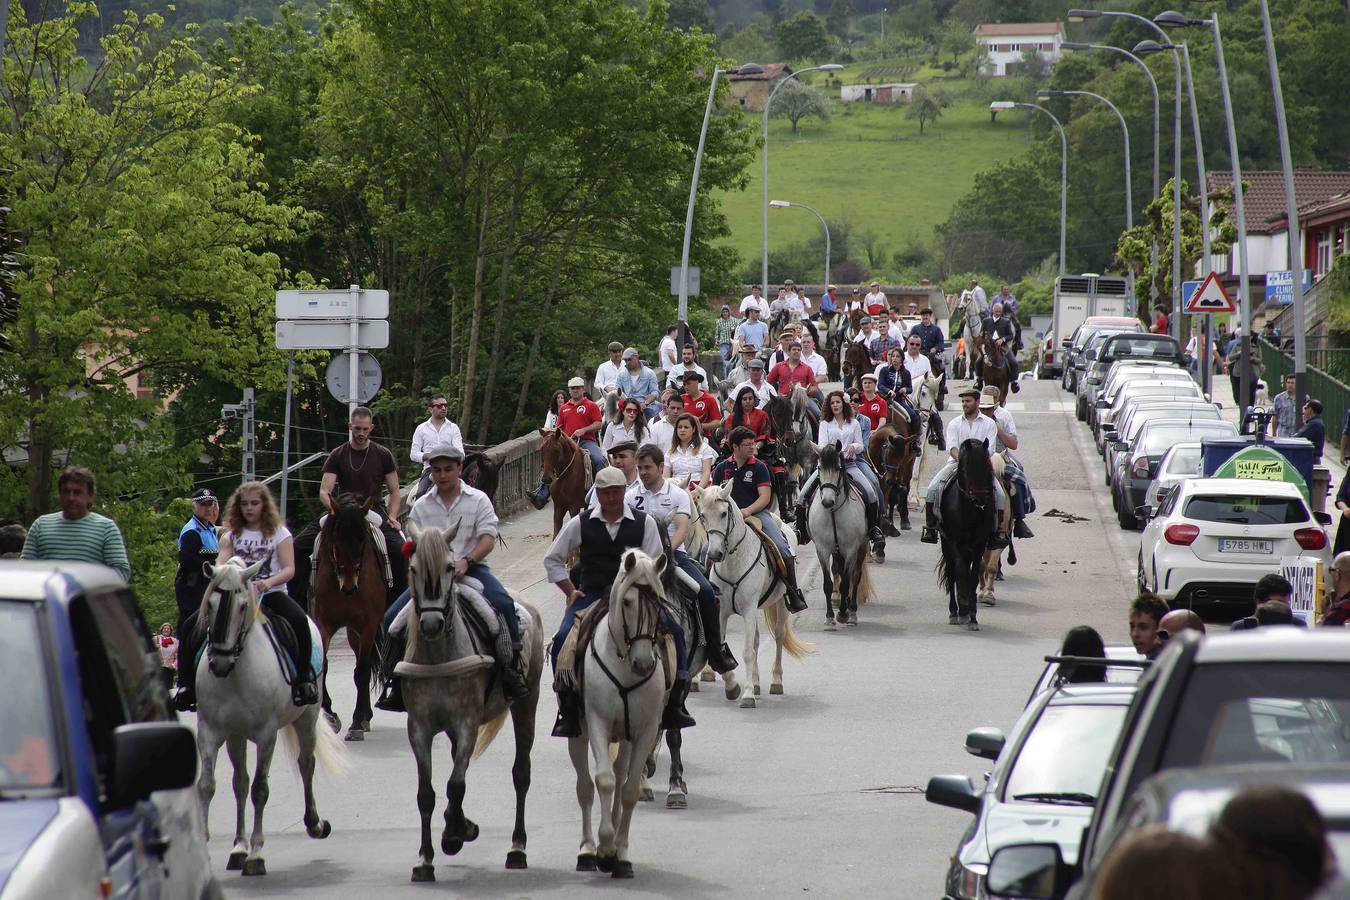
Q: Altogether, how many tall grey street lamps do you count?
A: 10